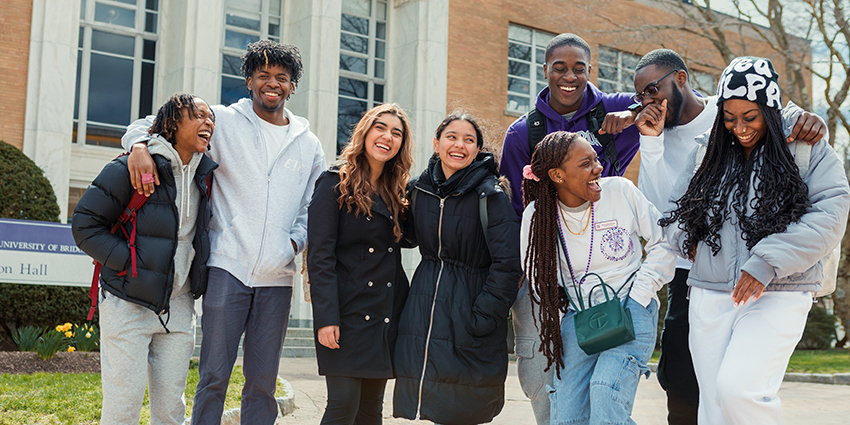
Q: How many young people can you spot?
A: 8